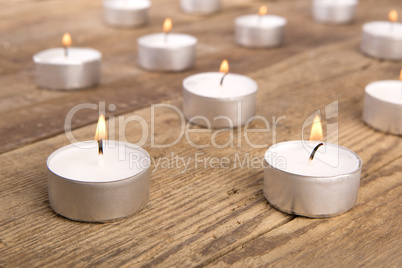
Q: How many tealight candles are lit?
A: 8